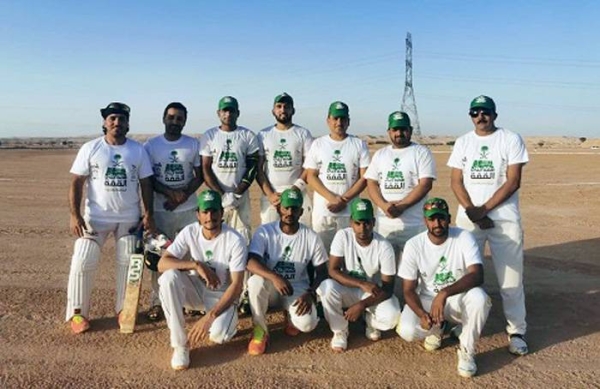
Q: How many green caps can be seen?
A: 9